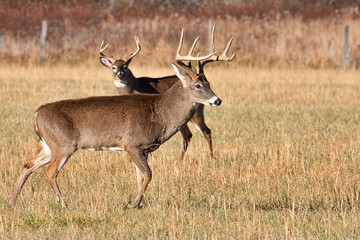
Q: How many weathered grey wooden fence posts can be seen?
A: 3